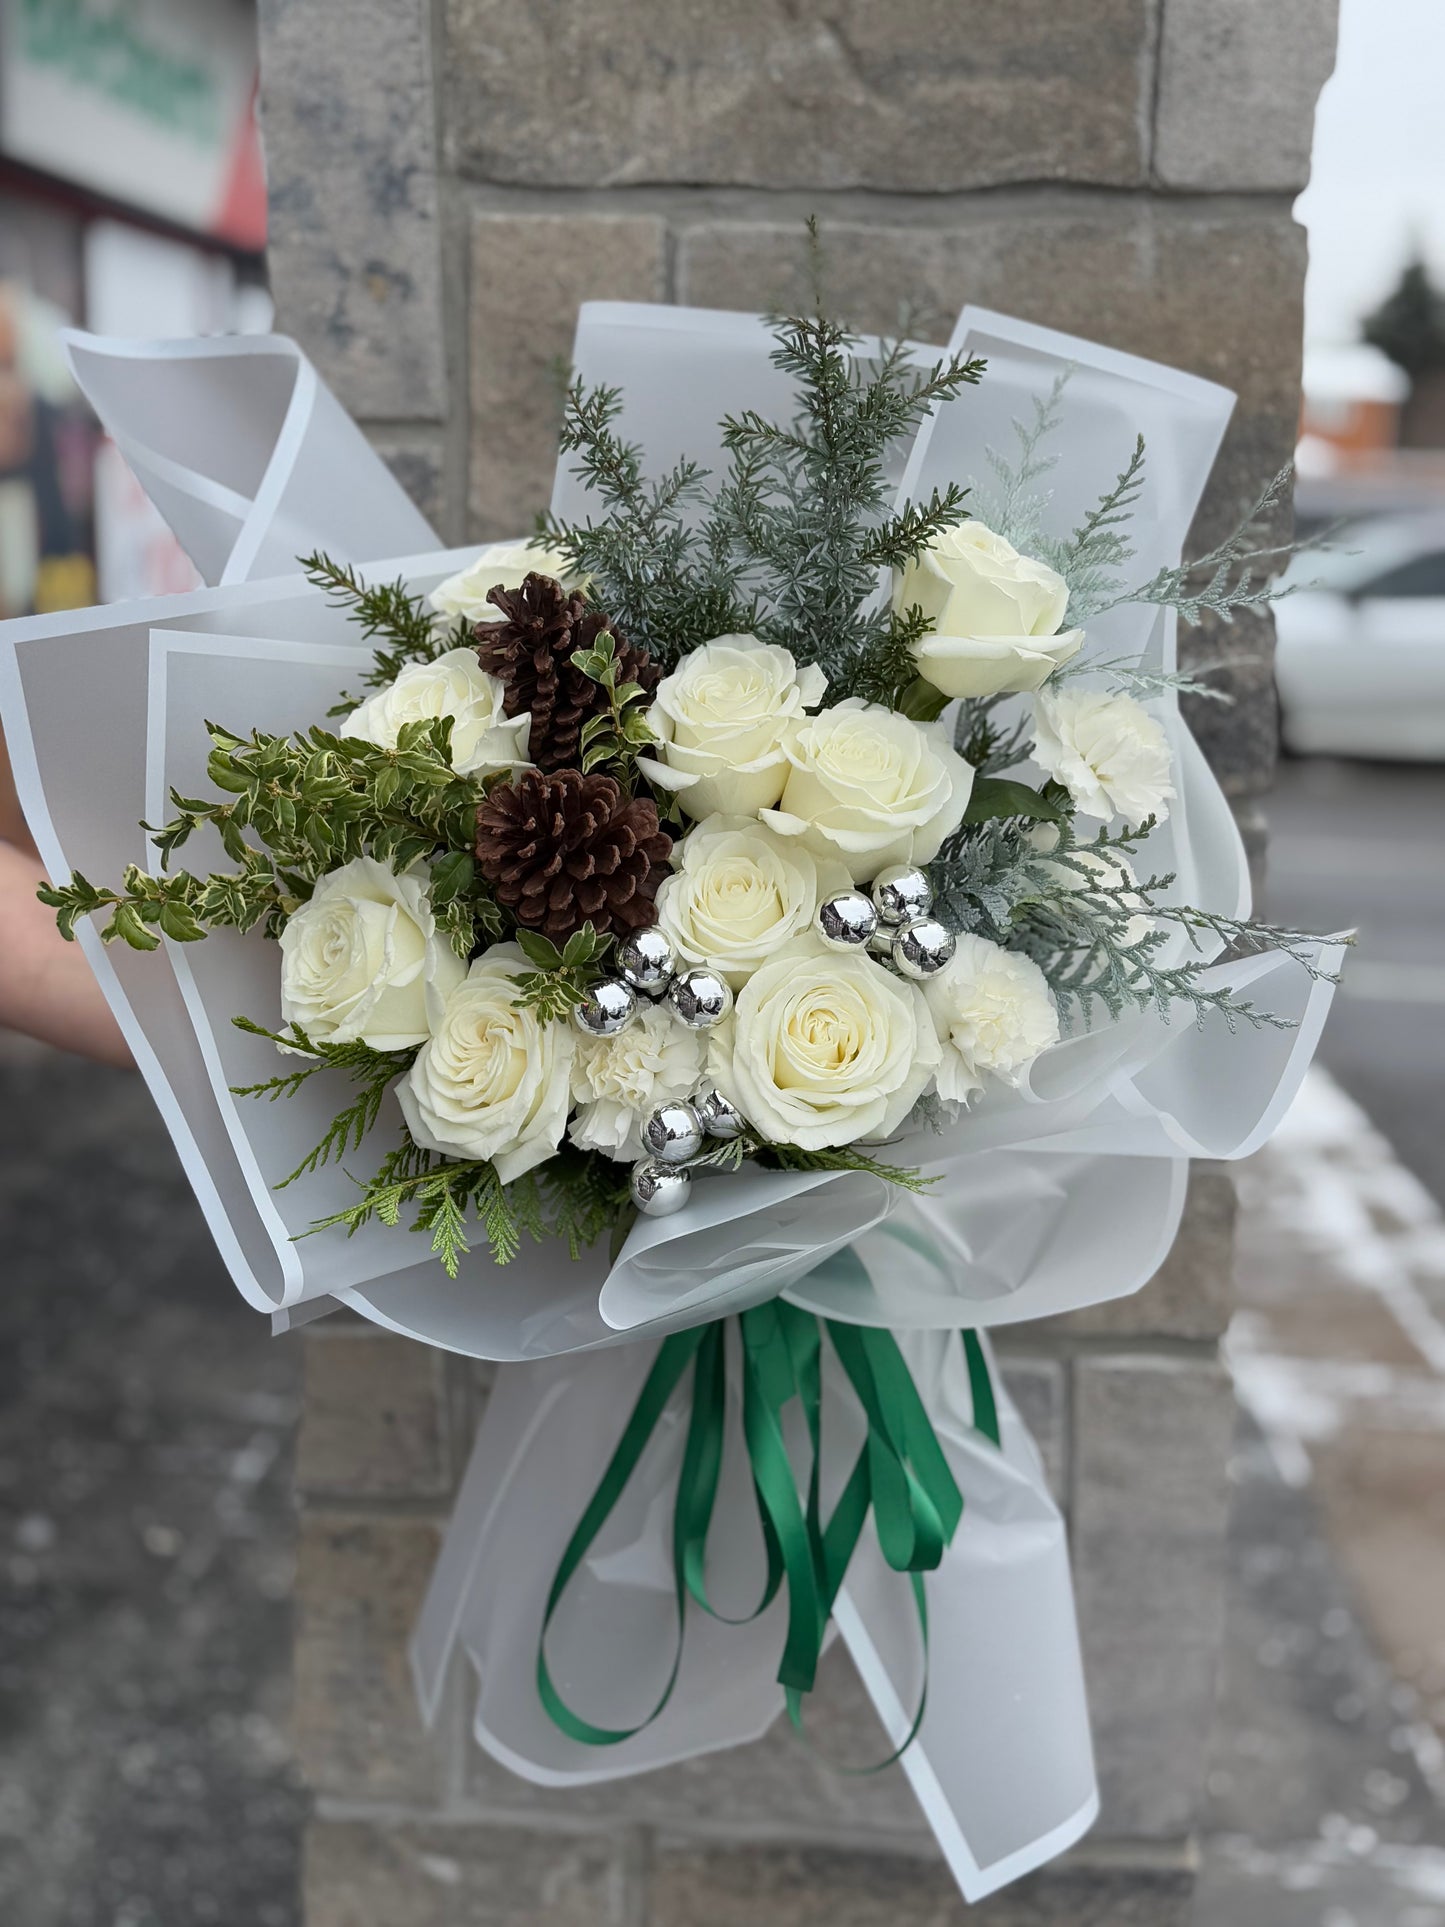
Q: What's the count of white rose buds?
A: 9